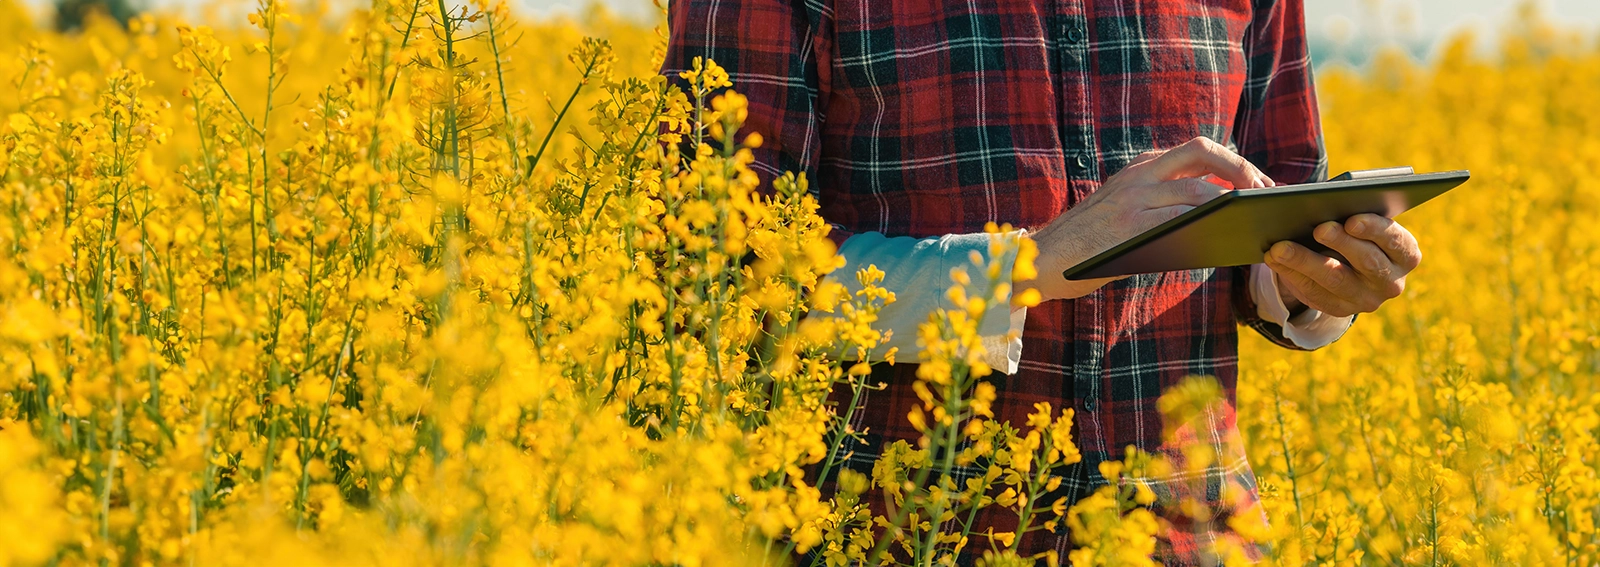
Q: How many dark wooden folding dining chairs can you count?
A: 0